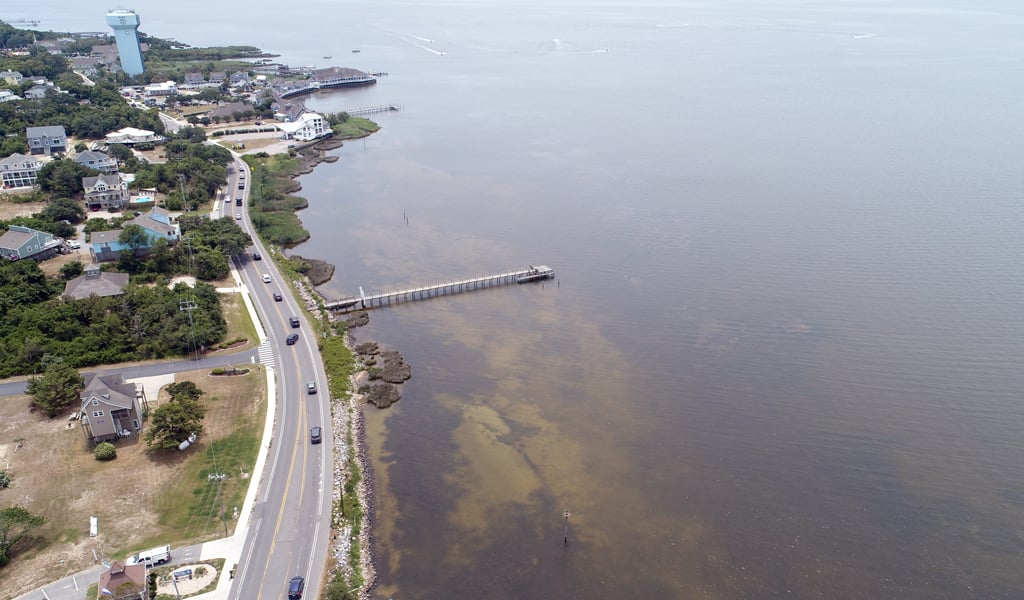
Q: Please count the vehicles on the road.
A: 14